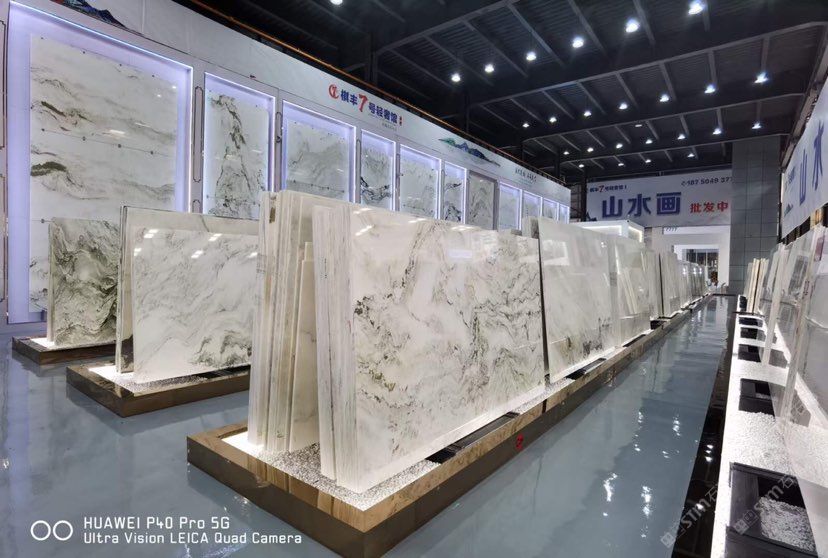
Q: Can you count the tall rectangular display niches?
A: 11